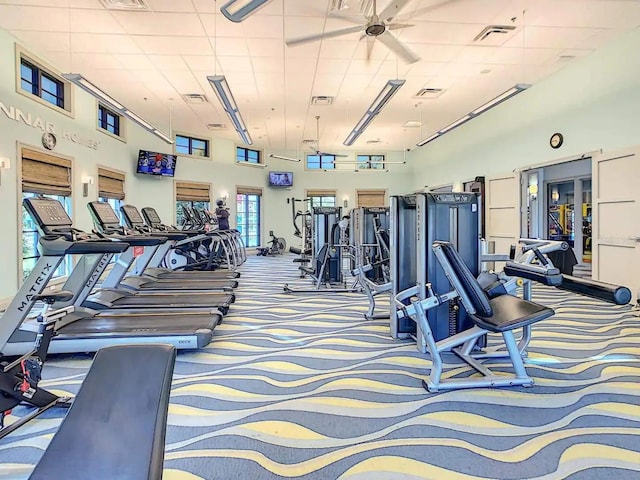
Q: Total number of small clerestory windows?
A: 6